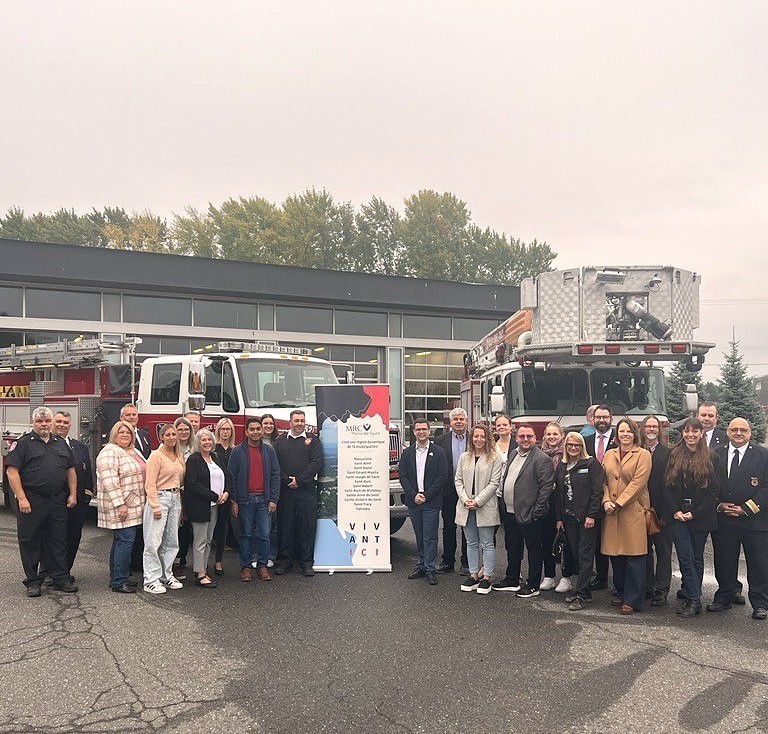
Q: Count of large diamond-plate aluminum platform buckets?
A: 1